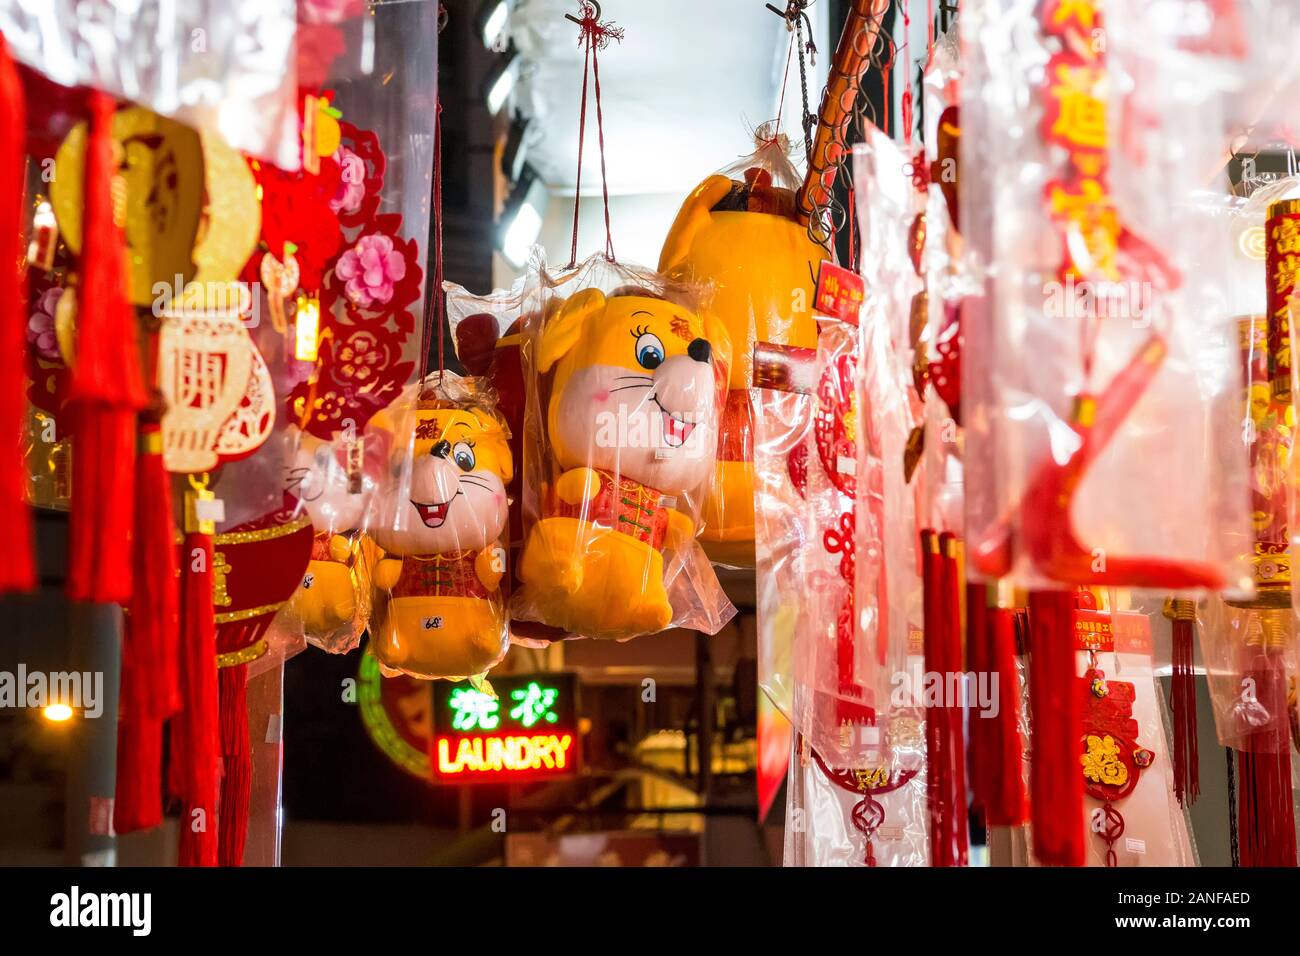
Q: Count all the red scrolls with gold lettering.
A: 2